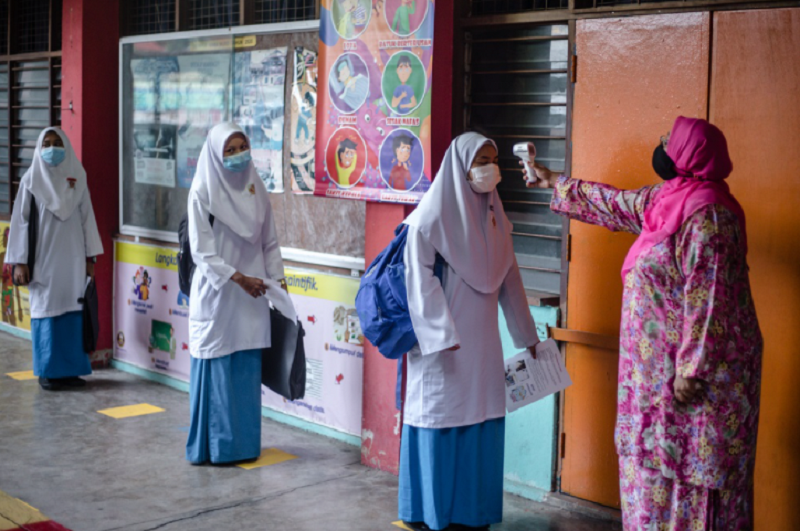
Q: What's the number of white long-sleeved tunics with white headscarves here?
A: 3